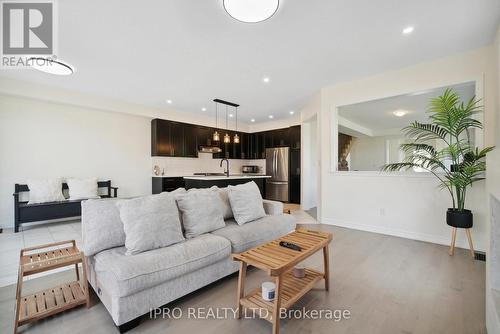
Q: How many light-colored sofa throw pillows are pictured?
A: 3